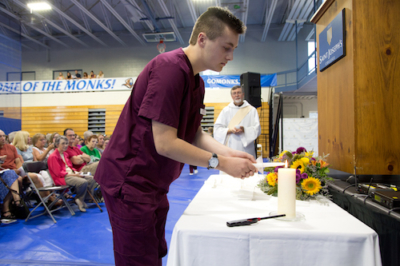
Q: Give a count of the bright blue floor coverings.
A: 1